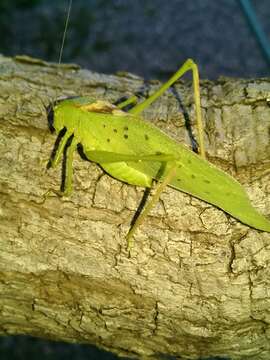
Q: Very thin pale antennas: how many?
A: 1